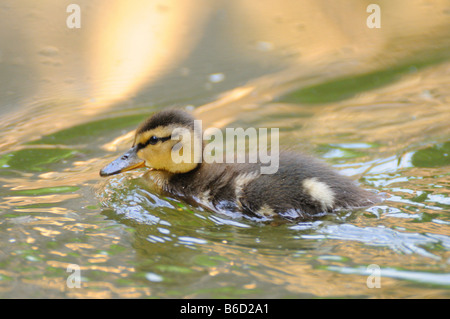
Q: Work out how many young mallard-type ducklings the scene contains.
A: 1